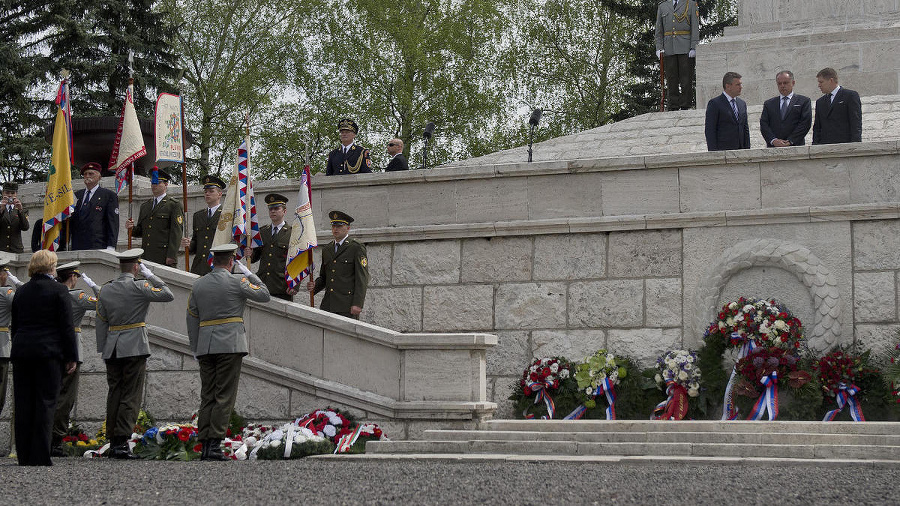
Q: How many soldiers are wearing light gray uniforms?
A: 5